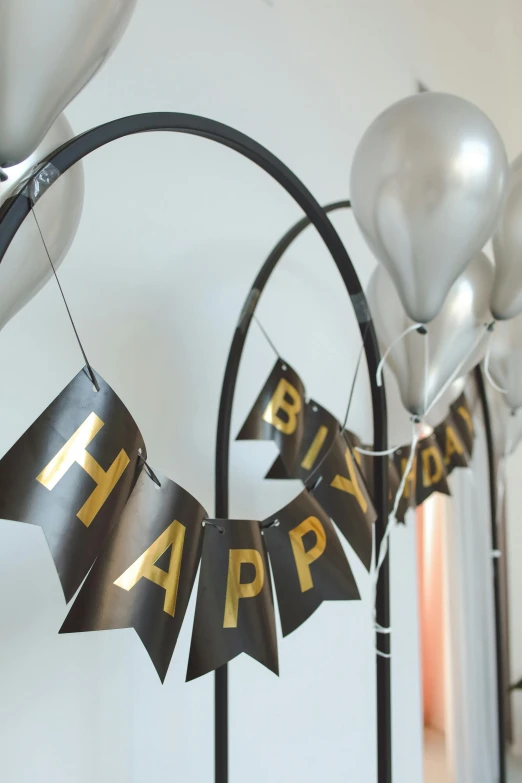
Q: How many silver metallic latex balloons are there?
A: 6